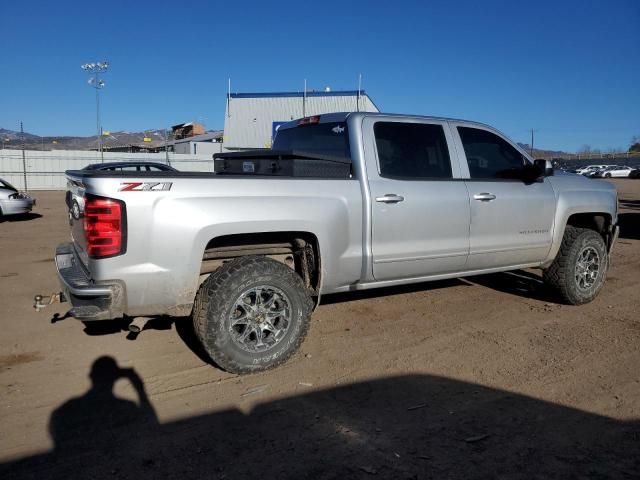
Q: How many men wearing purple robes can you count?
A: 0